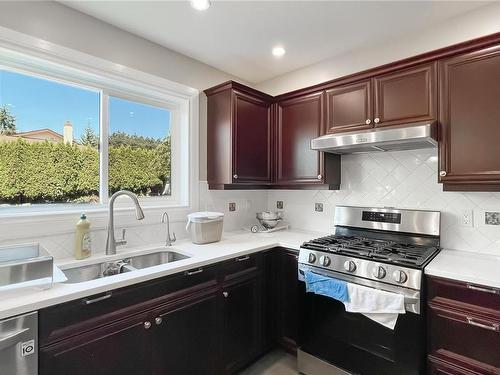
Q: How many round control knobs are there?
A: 5